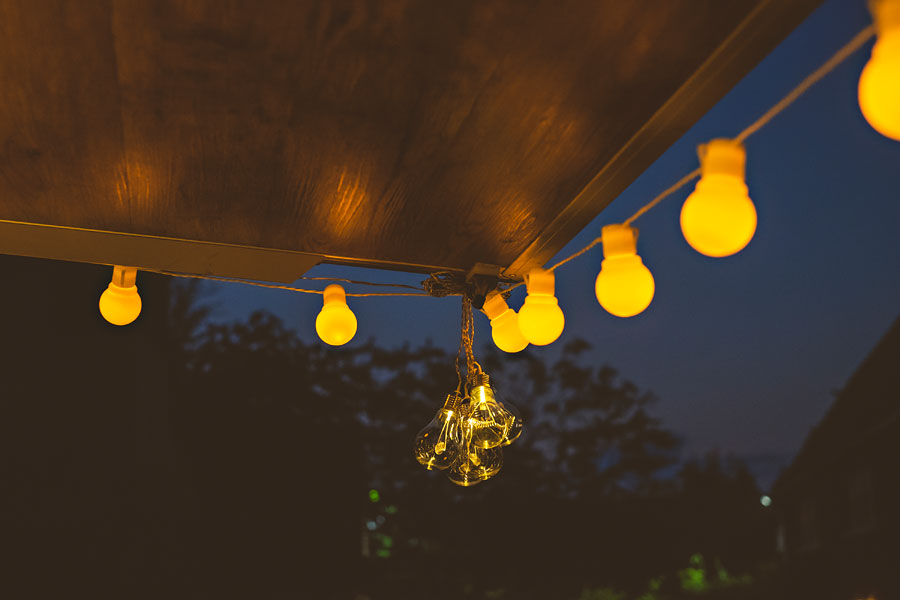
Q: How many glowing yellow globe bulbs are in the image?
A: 7